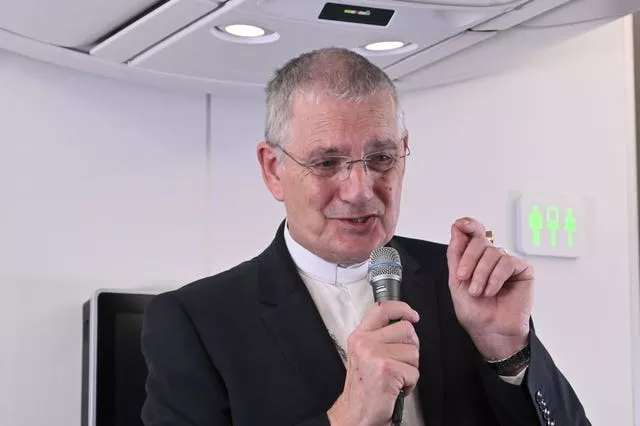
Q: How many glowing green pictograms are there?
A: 3